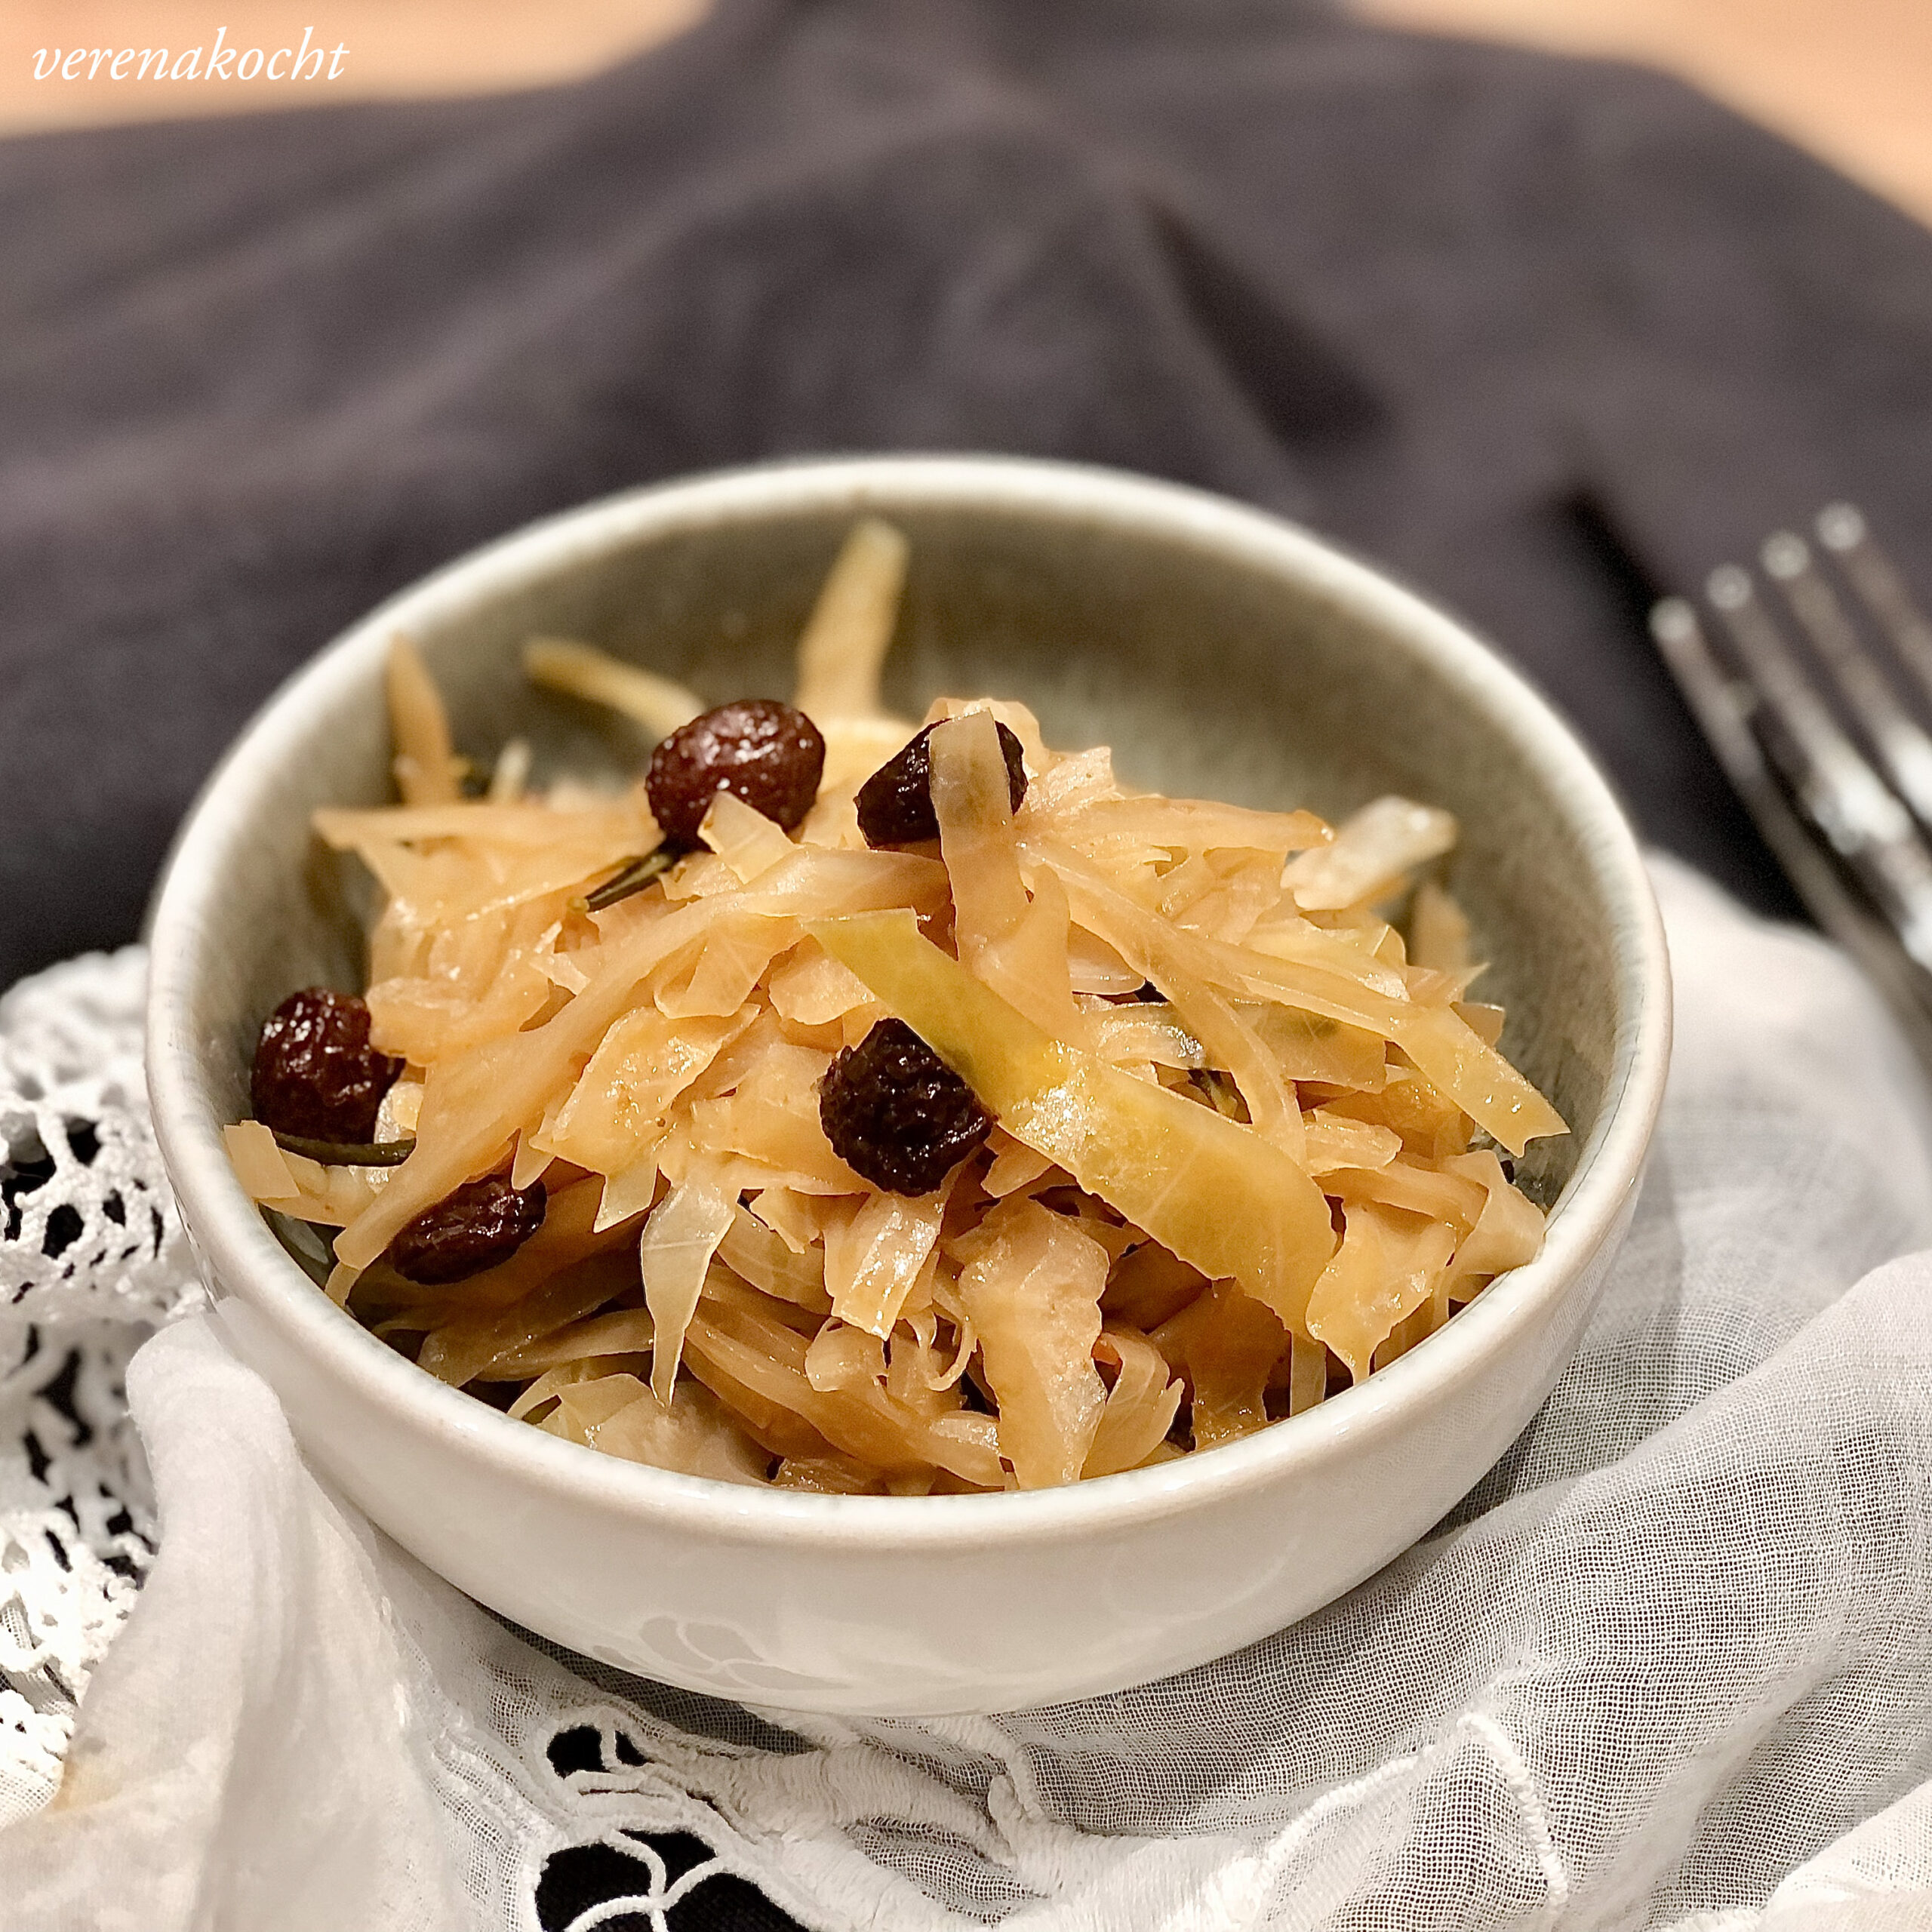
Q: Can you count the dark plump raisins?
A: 5